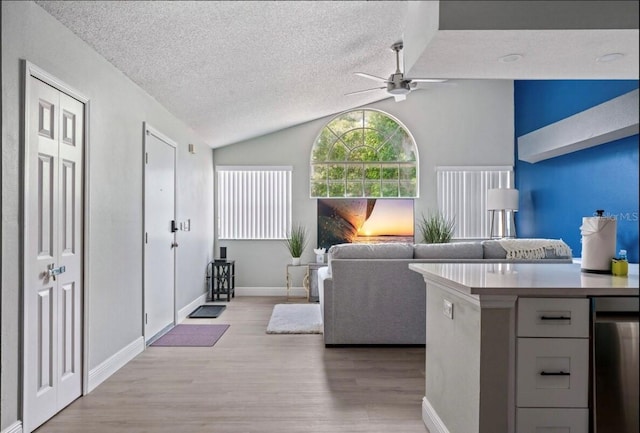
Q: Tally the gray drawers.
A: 3